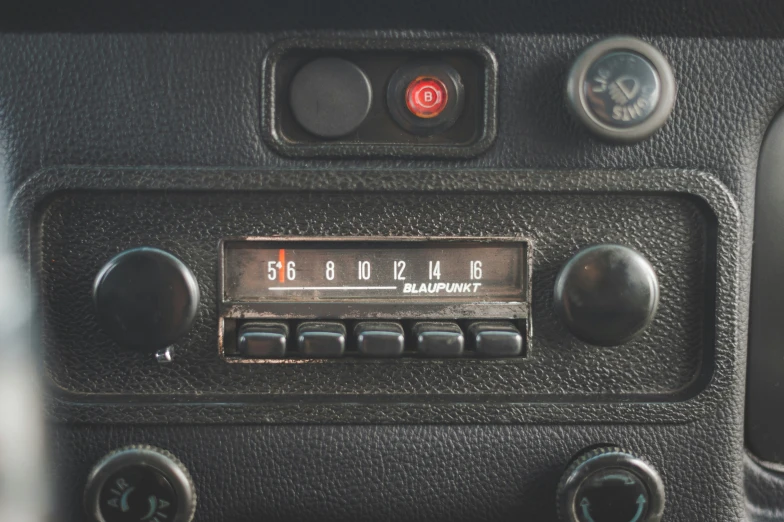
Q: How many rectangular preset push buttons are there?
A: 5